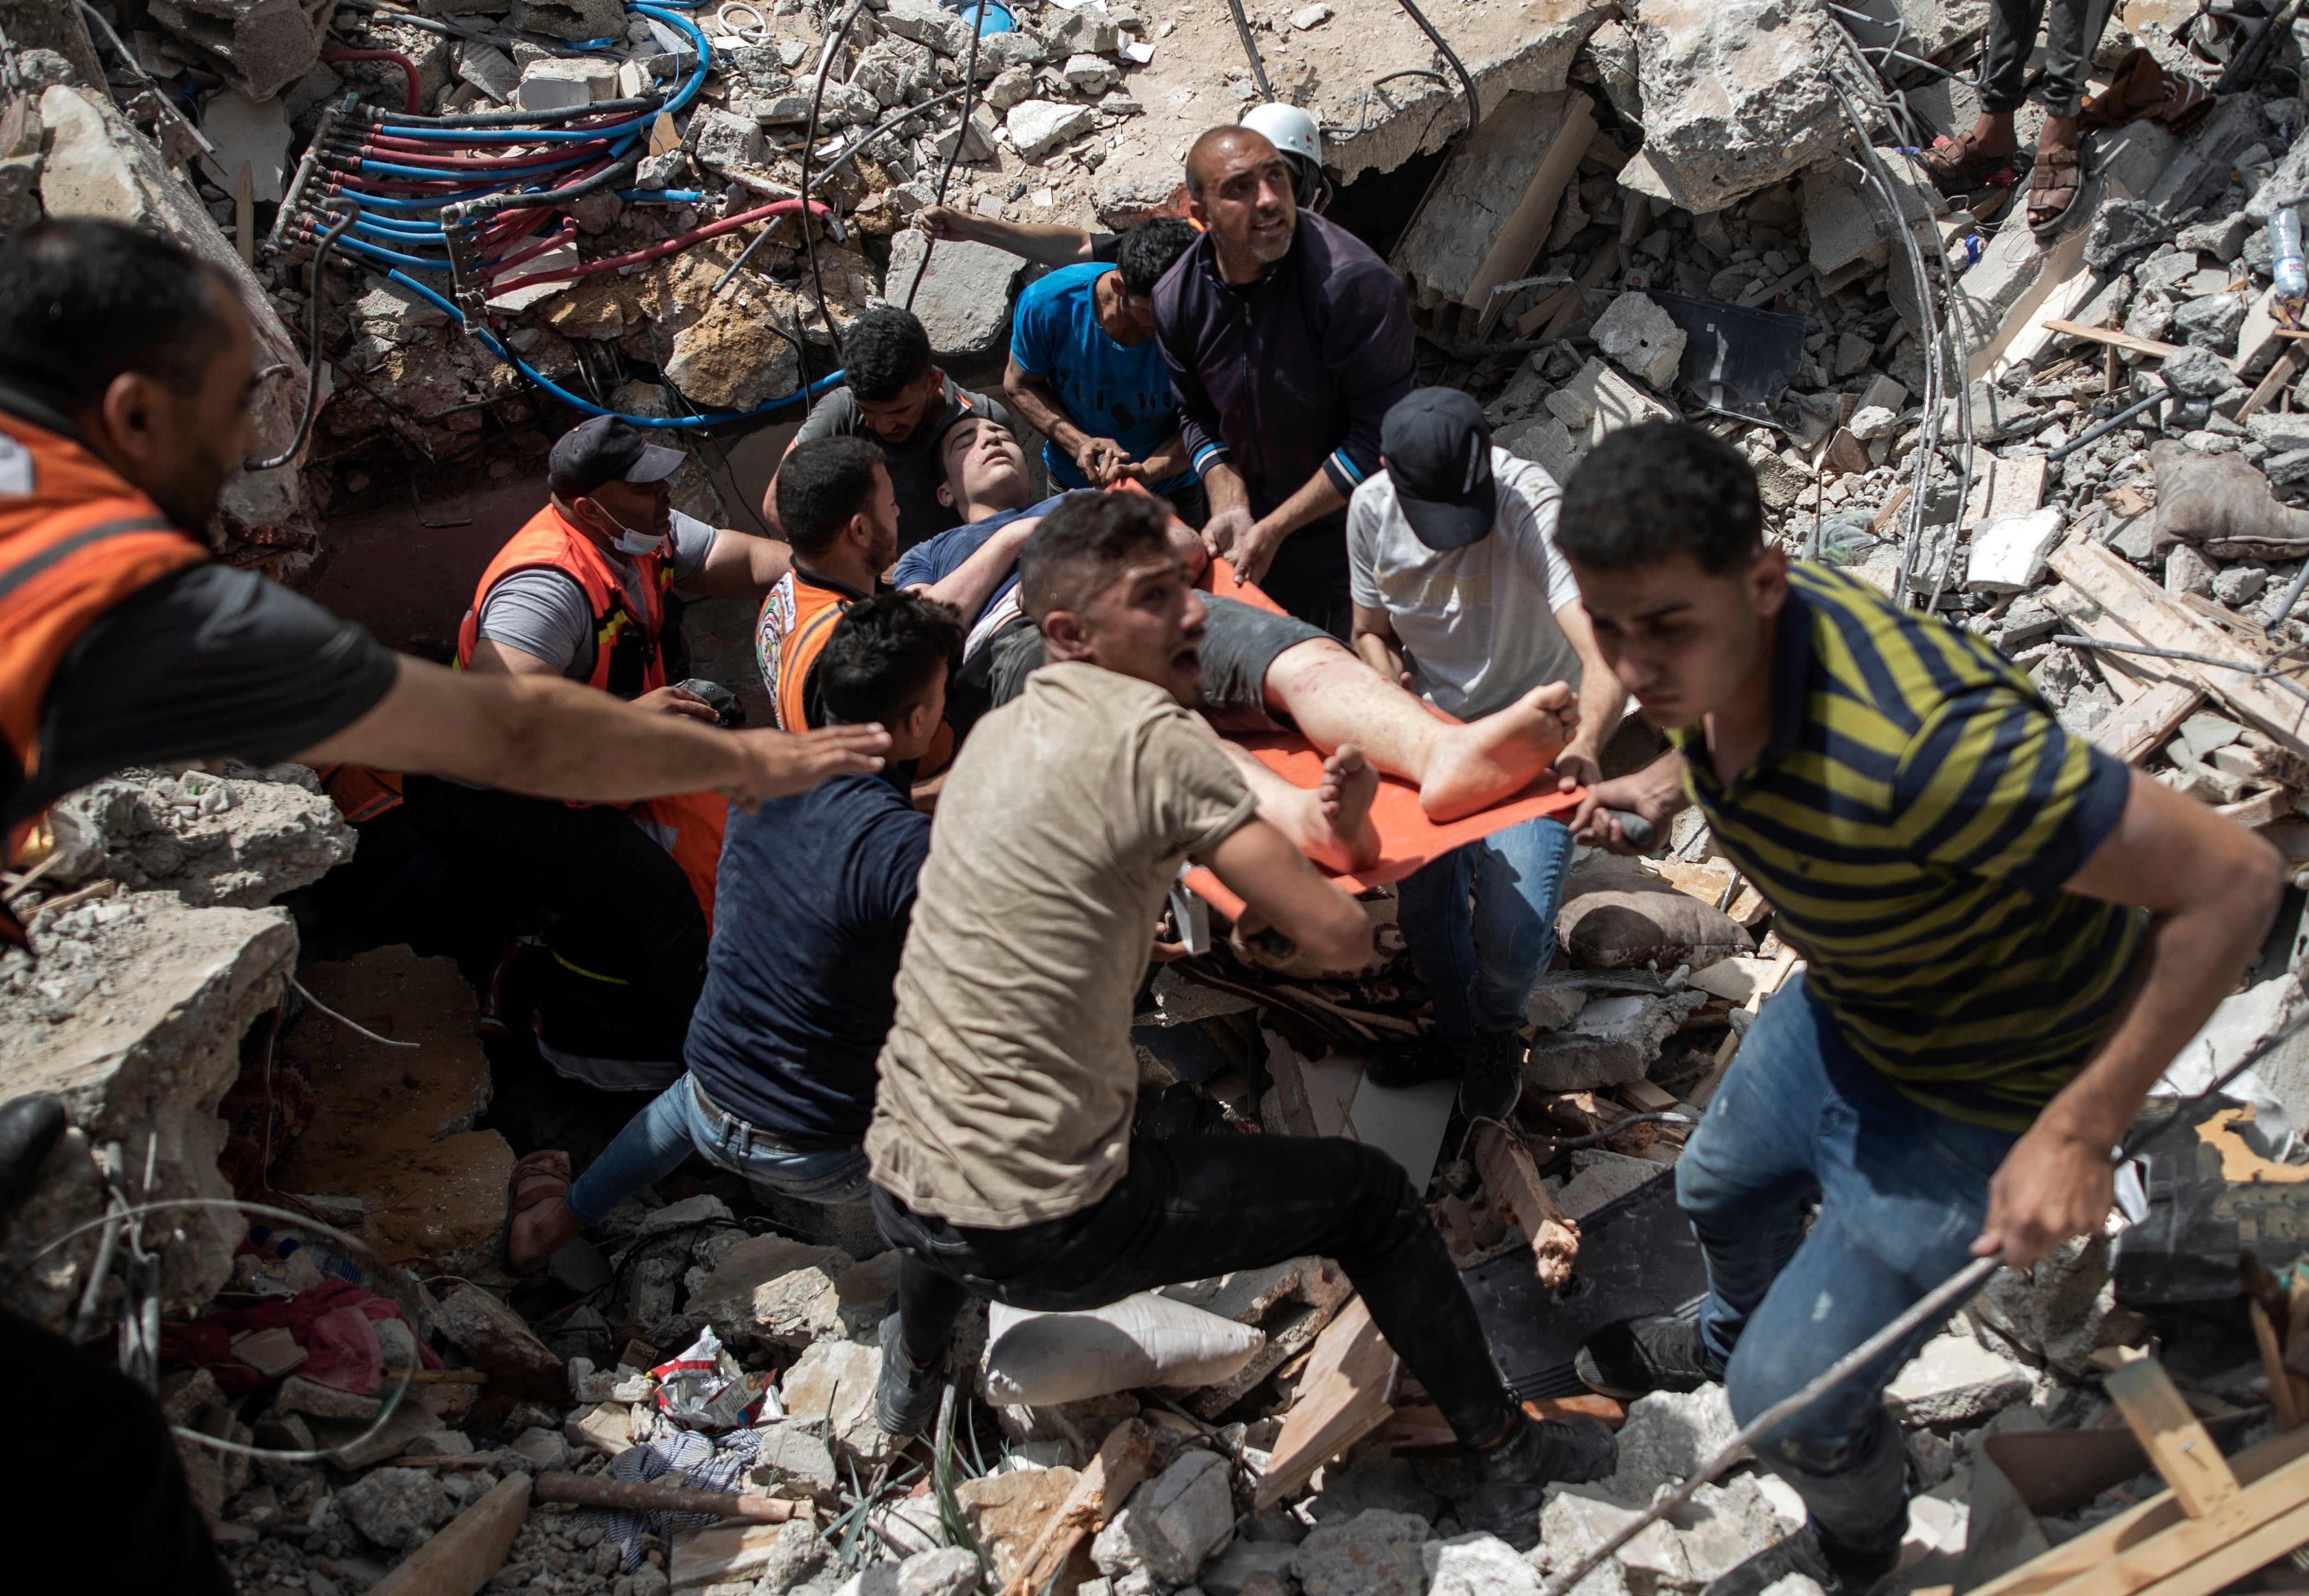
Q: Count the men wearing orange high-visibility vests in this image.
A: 3